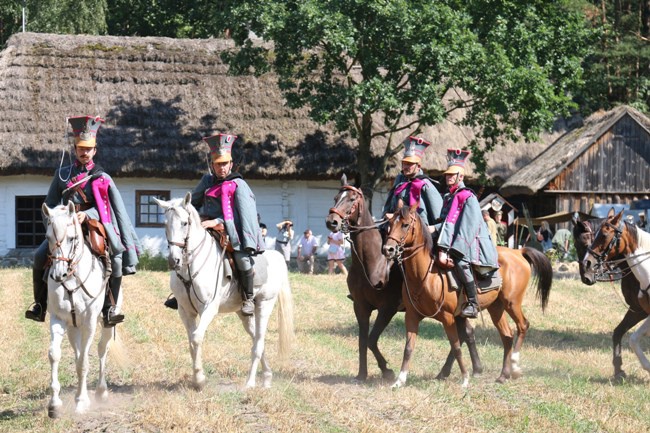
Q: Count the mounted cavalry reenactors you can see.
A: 4